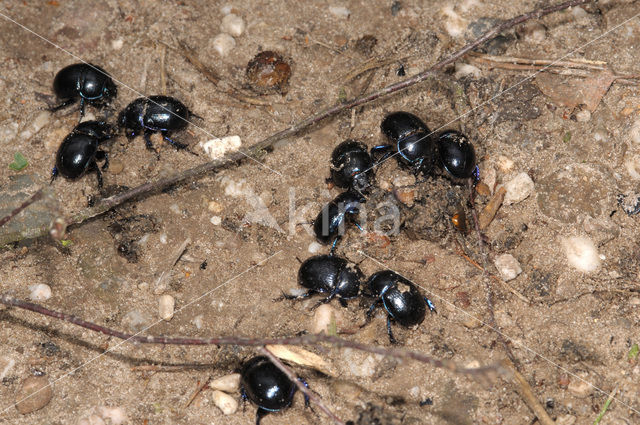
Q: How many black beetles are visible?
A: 10